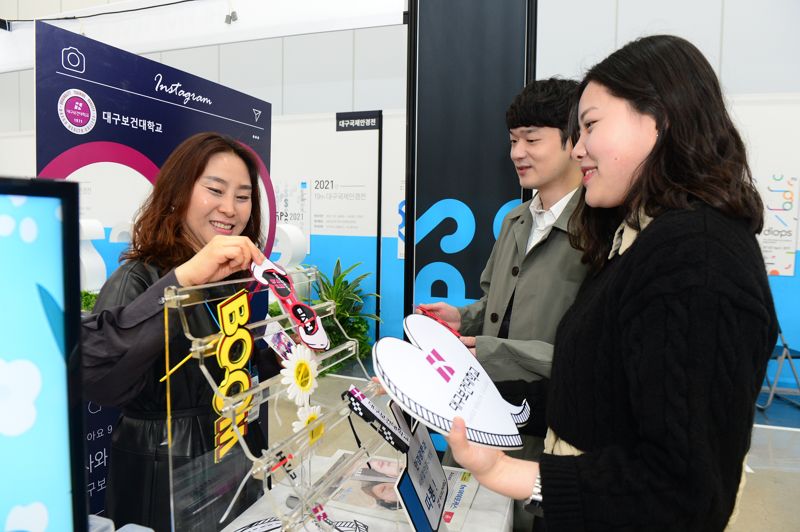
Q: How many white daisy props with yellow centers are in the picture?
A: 2